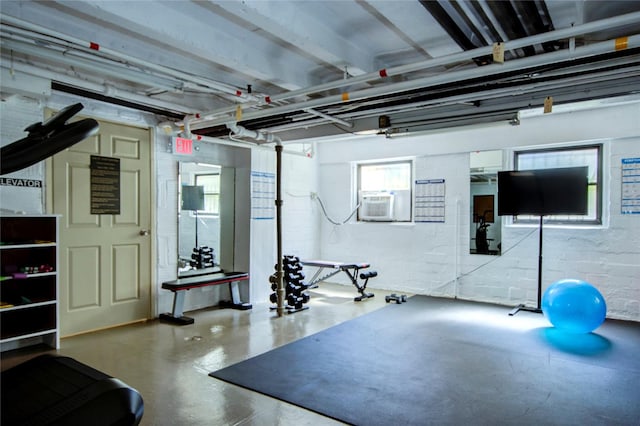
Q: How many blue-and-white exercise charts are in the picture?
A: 3